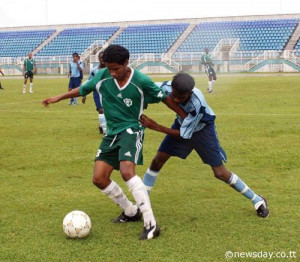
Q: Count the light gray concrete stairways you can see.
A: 4